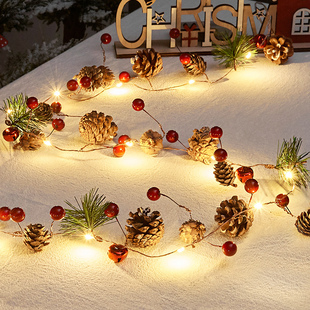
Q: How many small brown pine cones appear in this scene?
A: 15